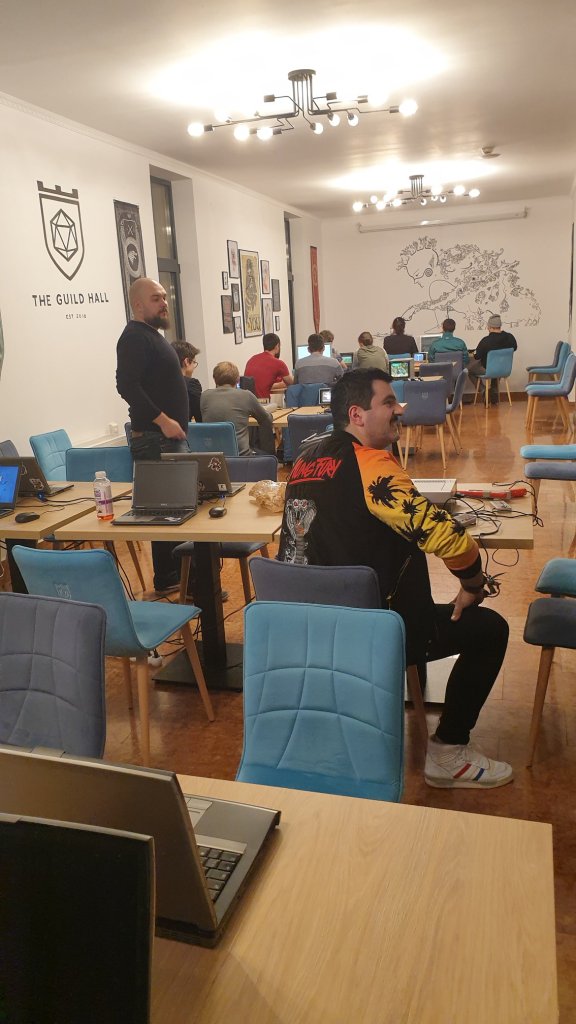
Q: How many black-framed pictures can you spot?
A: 10